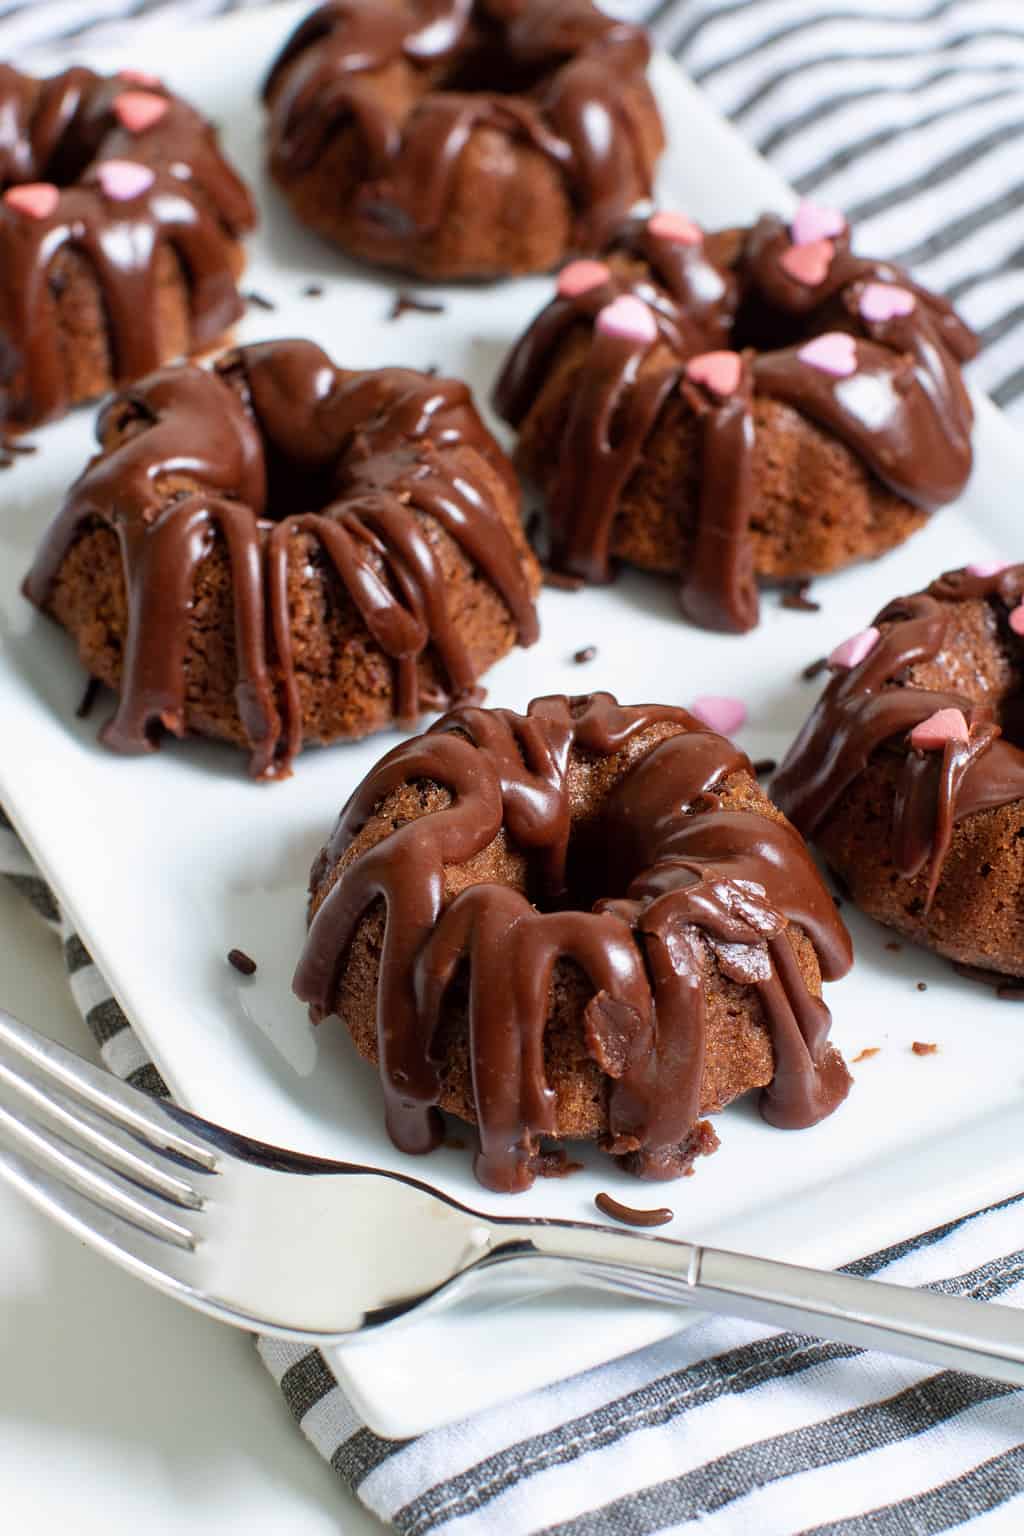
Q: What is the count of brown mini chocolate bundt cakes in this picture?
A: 6